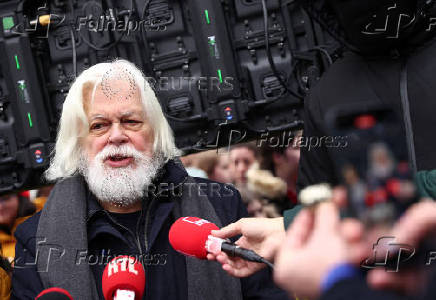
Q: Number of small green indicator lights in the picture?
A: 4